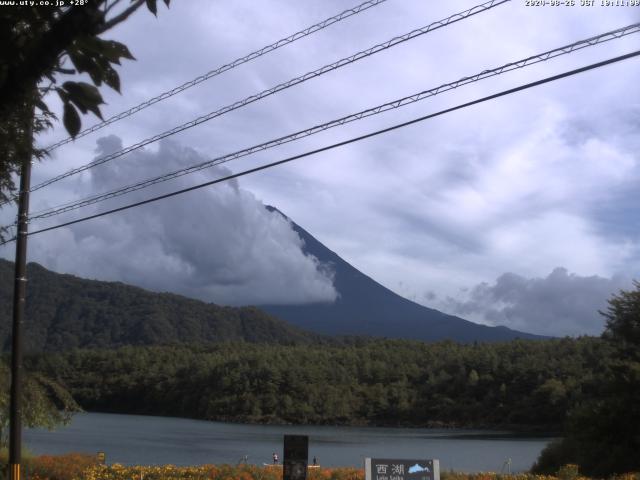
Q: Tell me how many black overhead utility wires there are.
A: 4